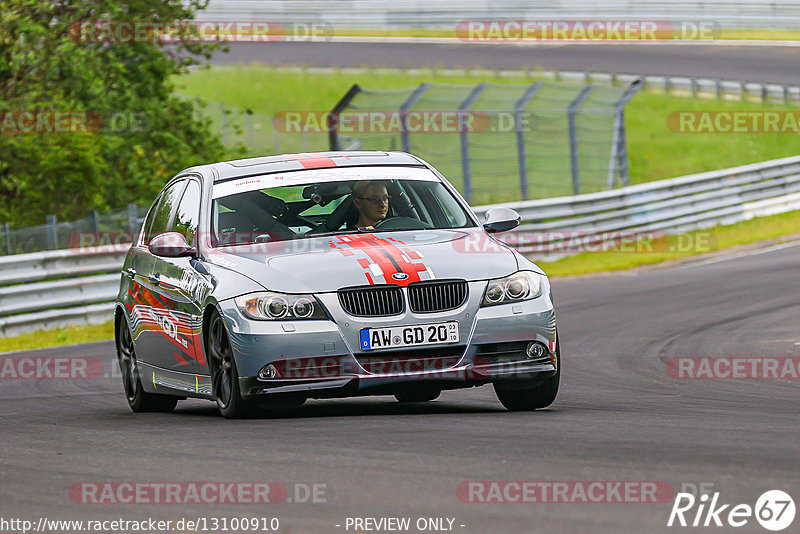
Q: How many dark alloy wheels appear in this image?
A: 2